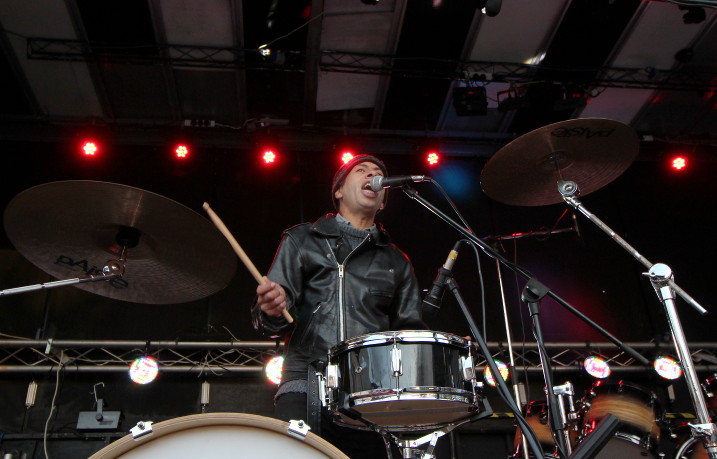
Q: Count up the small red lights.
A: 6